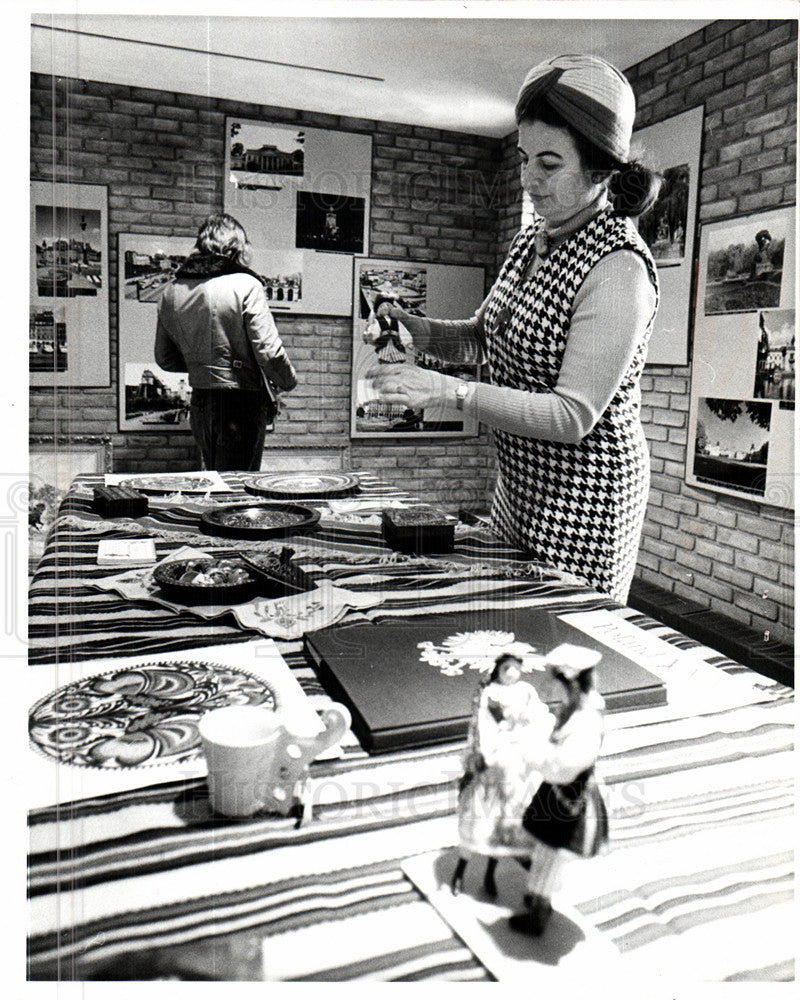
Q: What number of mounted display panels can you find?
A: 6